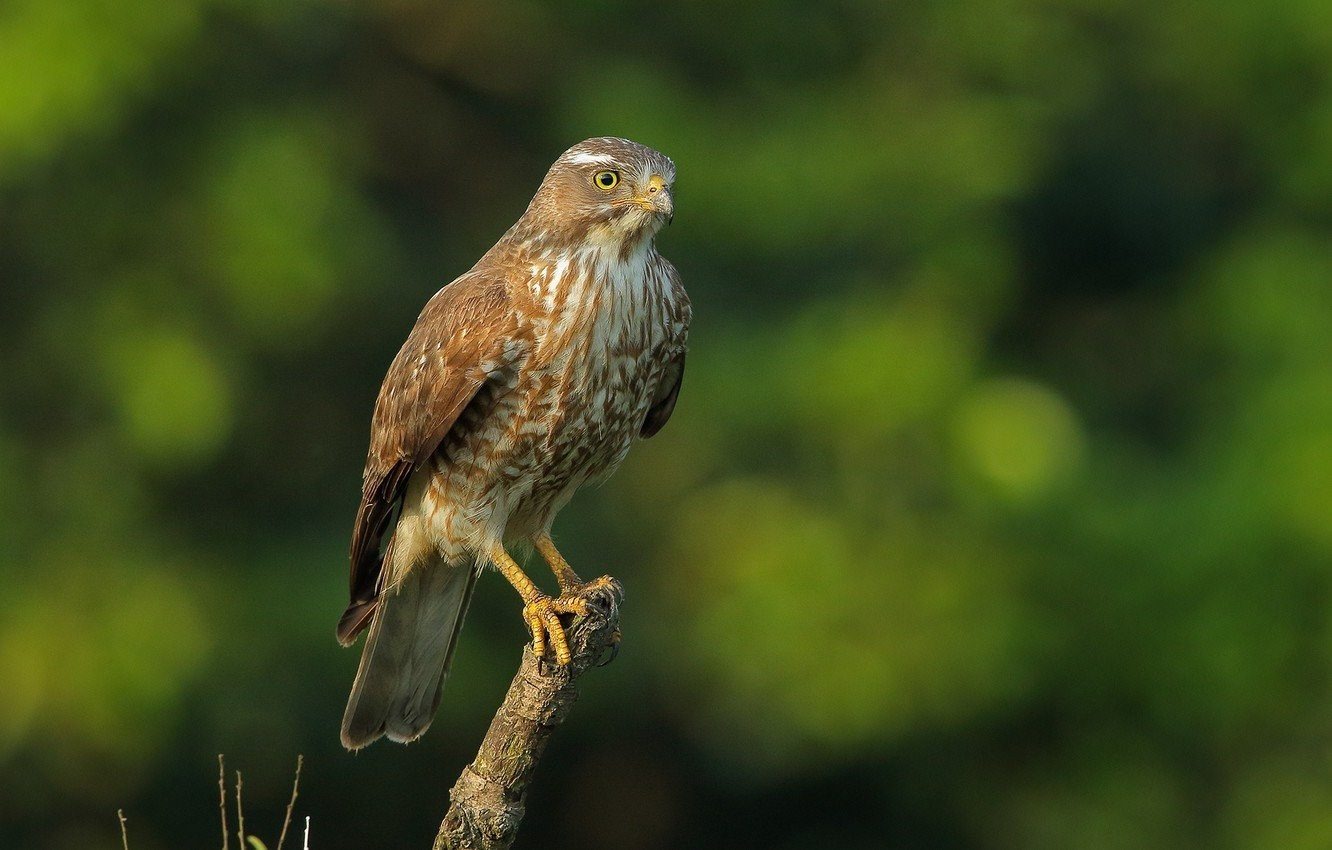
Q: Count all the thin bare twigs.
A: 5